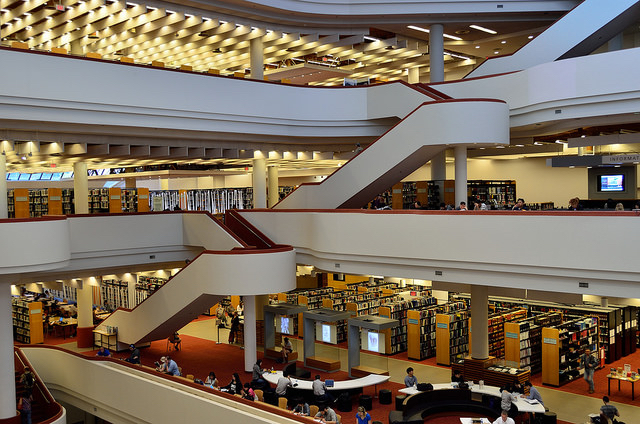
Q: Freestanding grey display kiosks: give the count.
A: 3